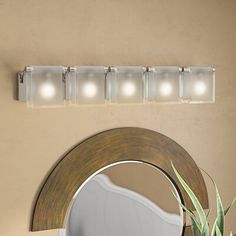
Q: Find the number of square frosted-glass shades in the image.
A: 5